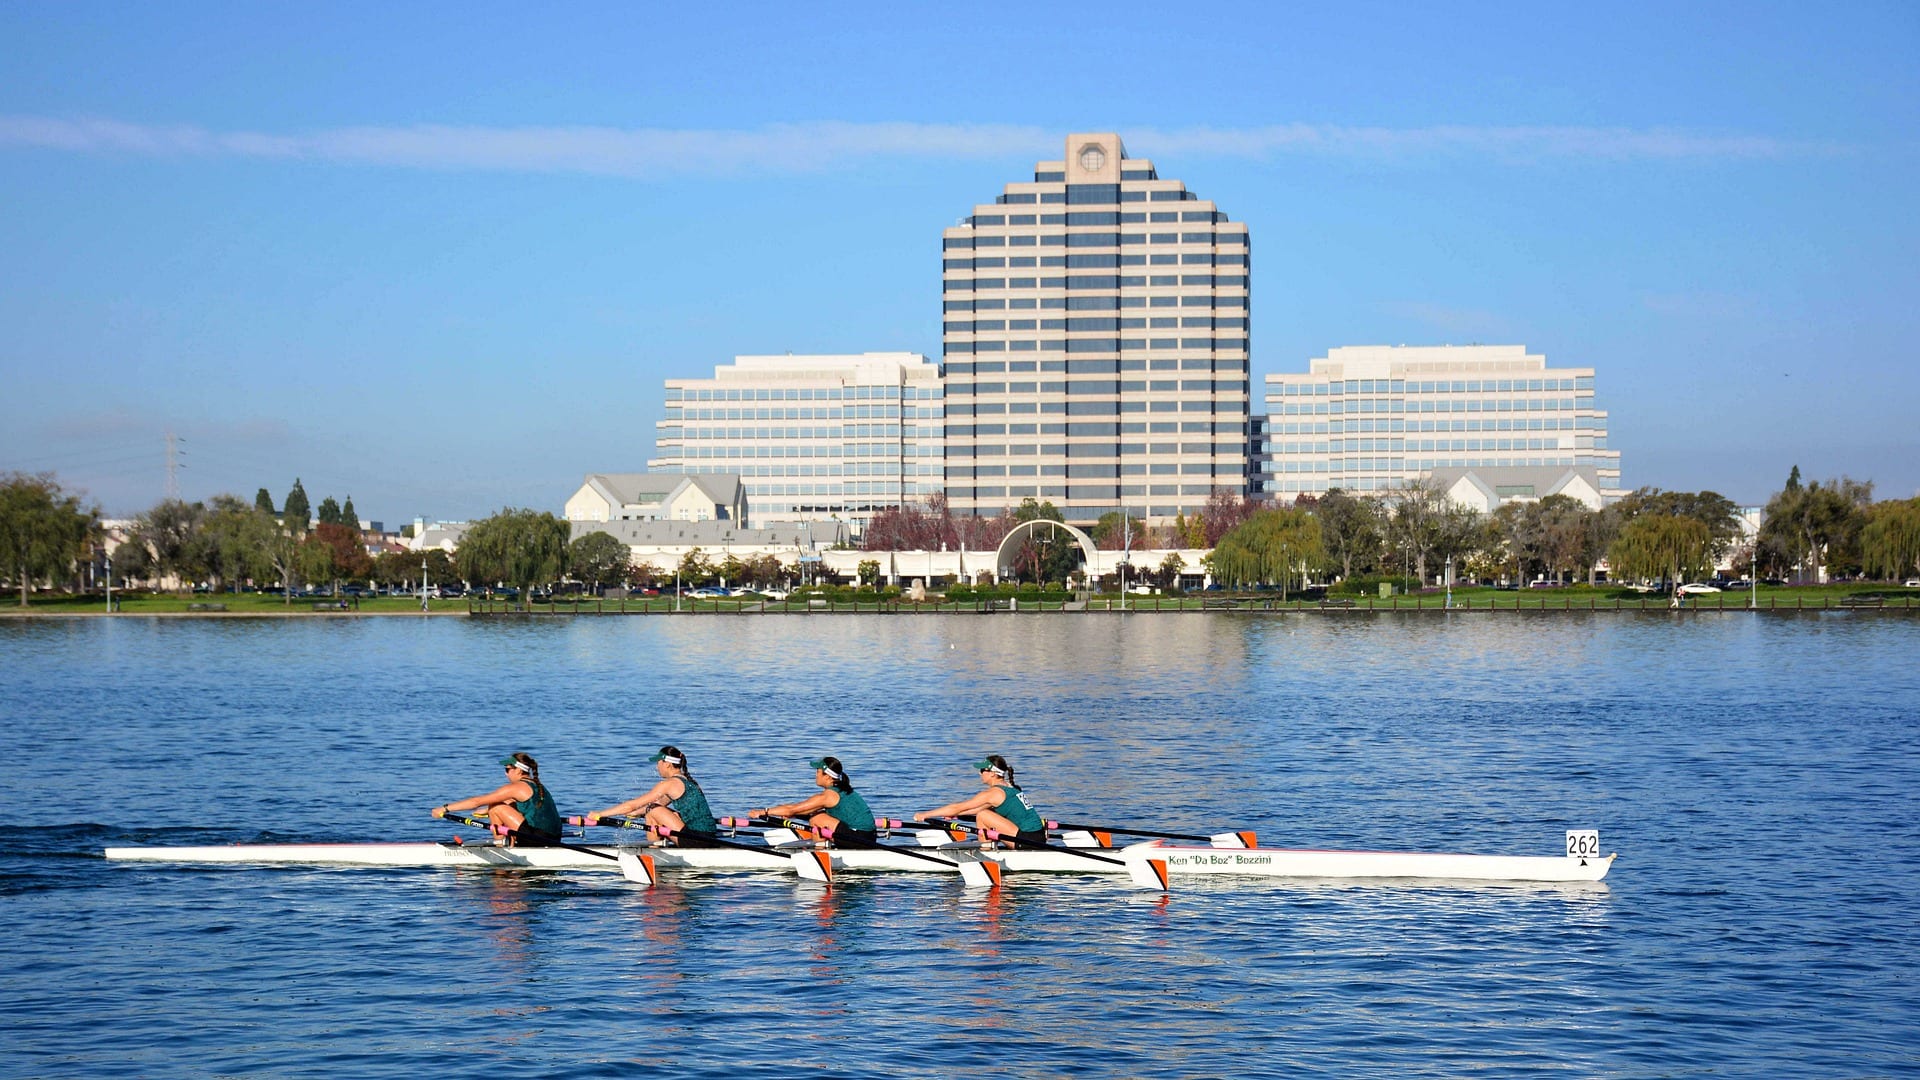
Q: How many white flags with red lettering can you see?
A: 0